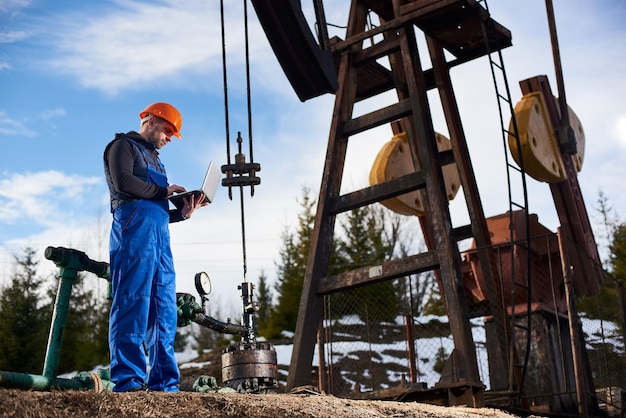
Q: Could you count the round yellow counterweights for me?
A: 2